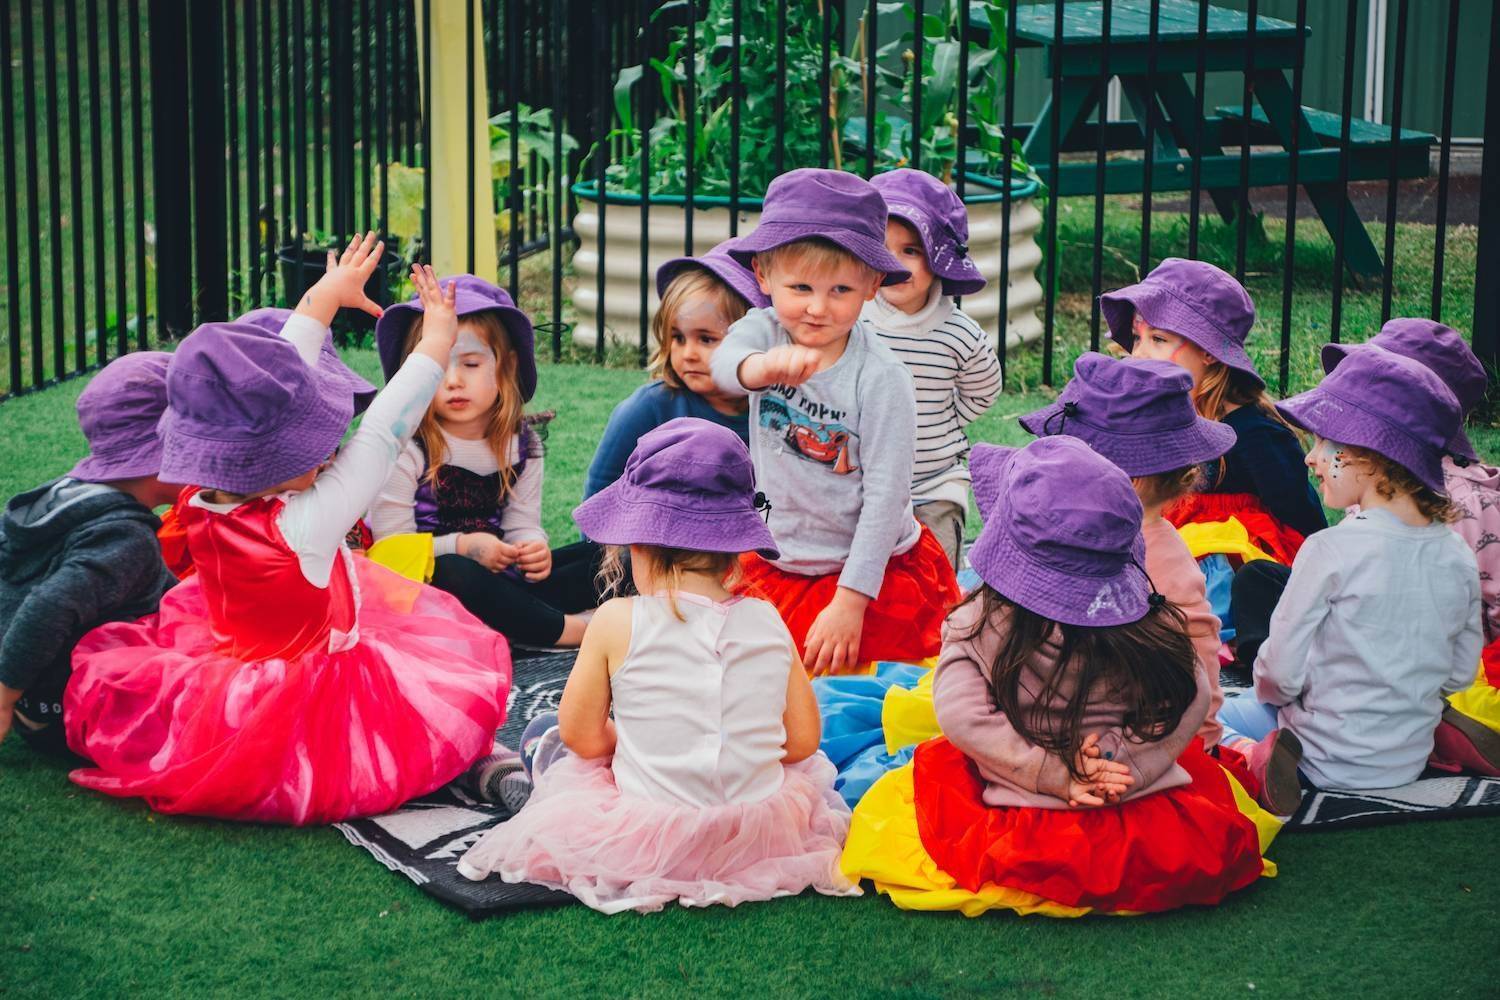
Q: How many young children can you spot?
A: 13